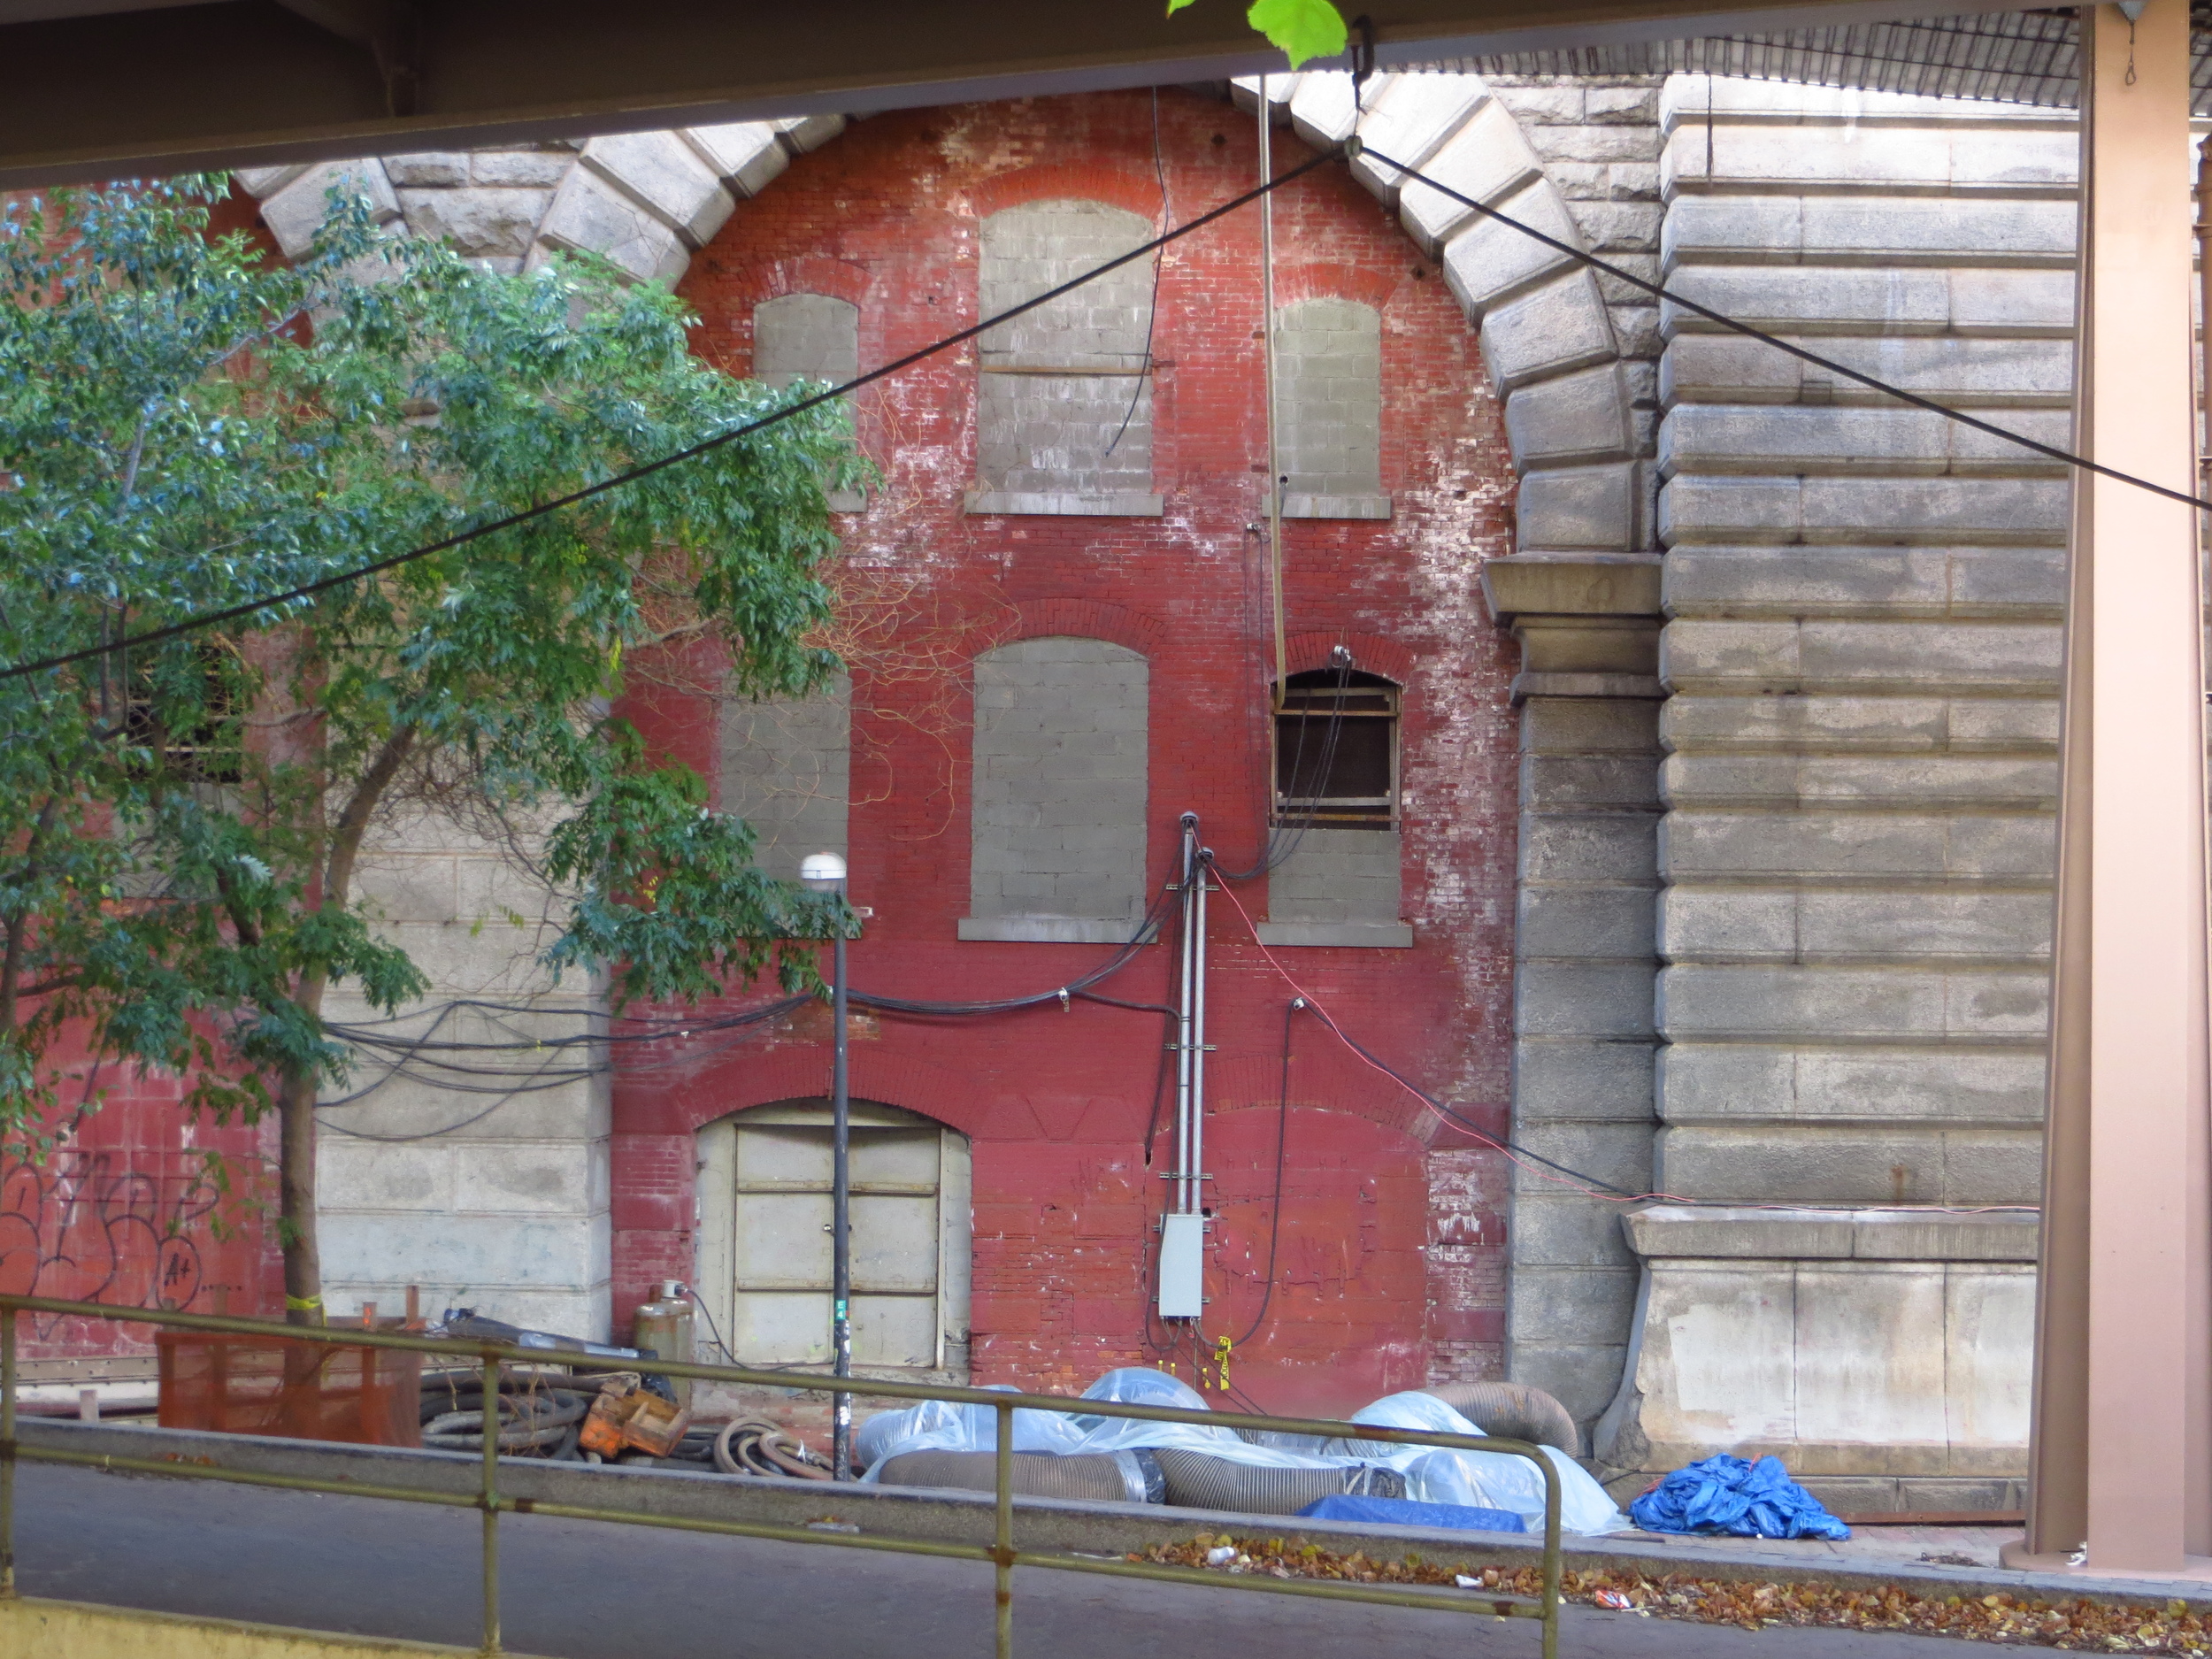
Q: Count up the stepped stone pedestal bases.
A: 1